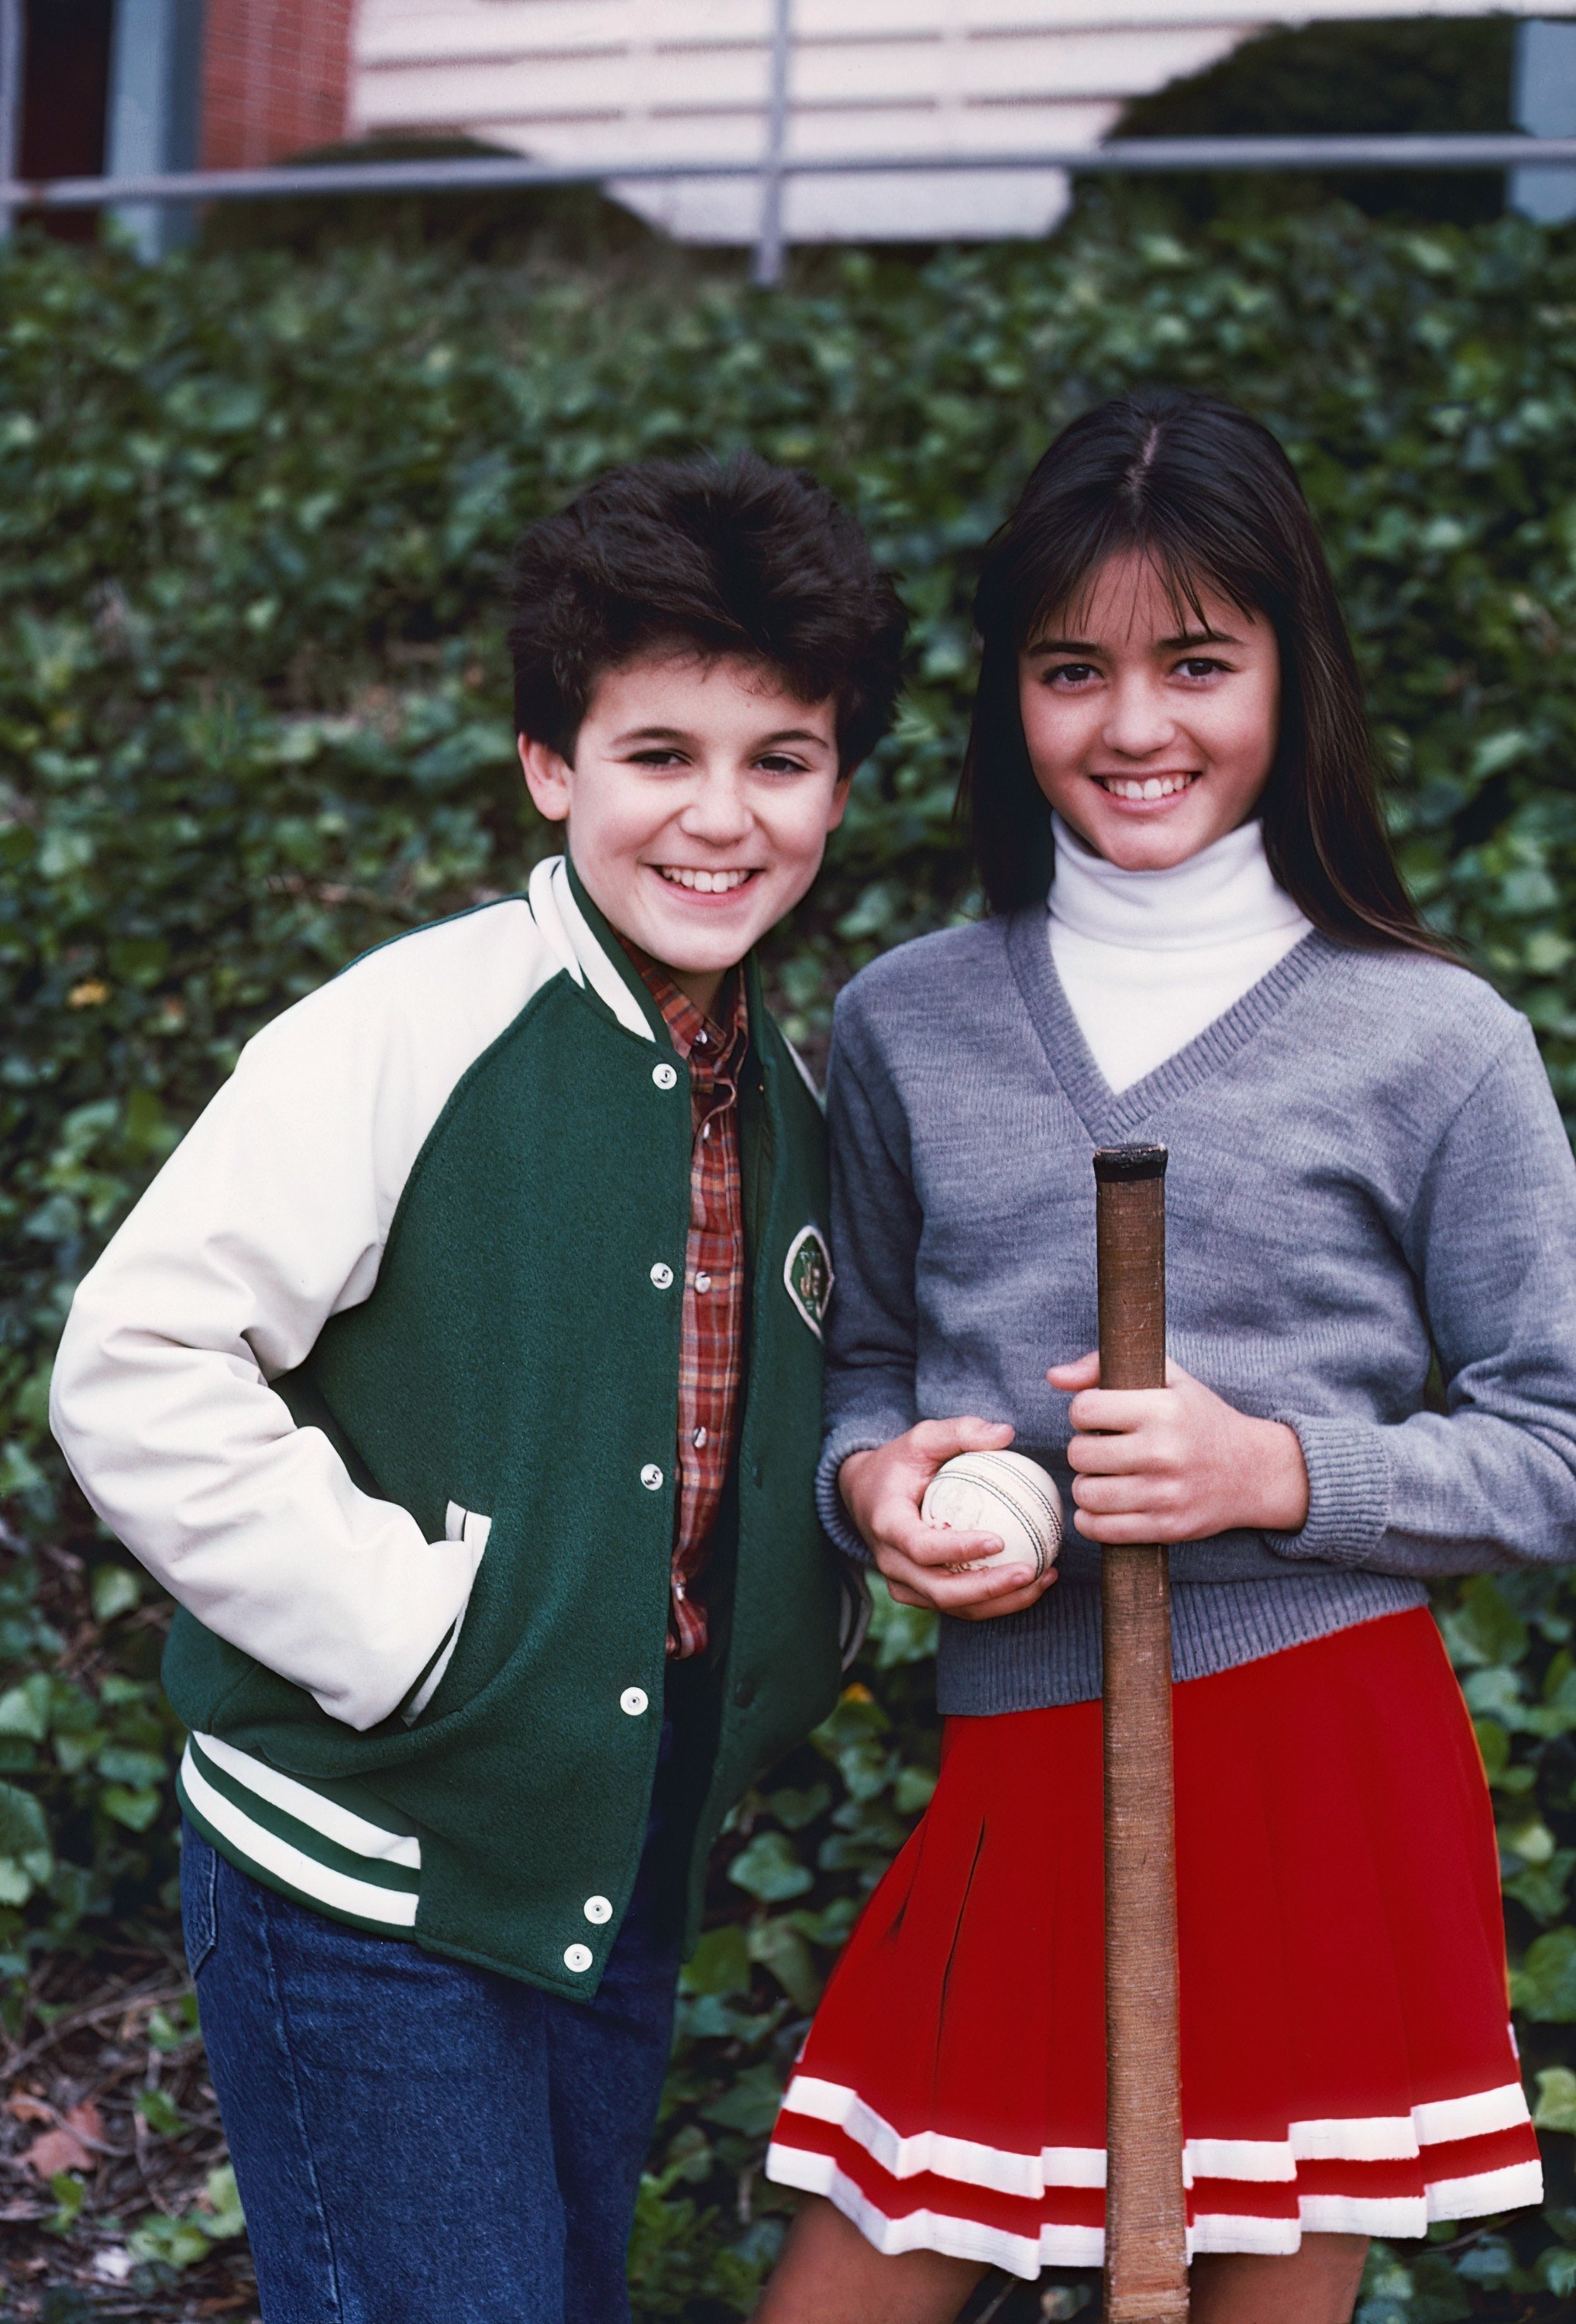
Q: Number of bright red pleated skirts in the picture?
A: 1